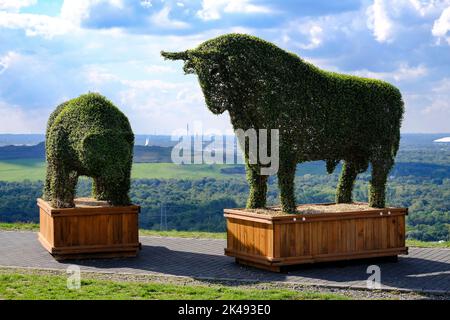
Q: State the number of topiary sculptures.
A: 2